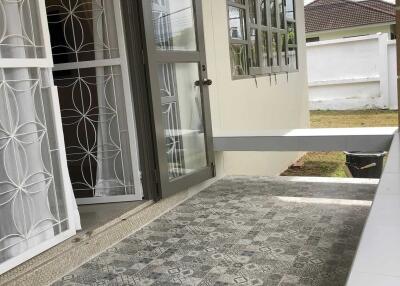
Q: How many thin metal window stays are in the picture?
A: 4